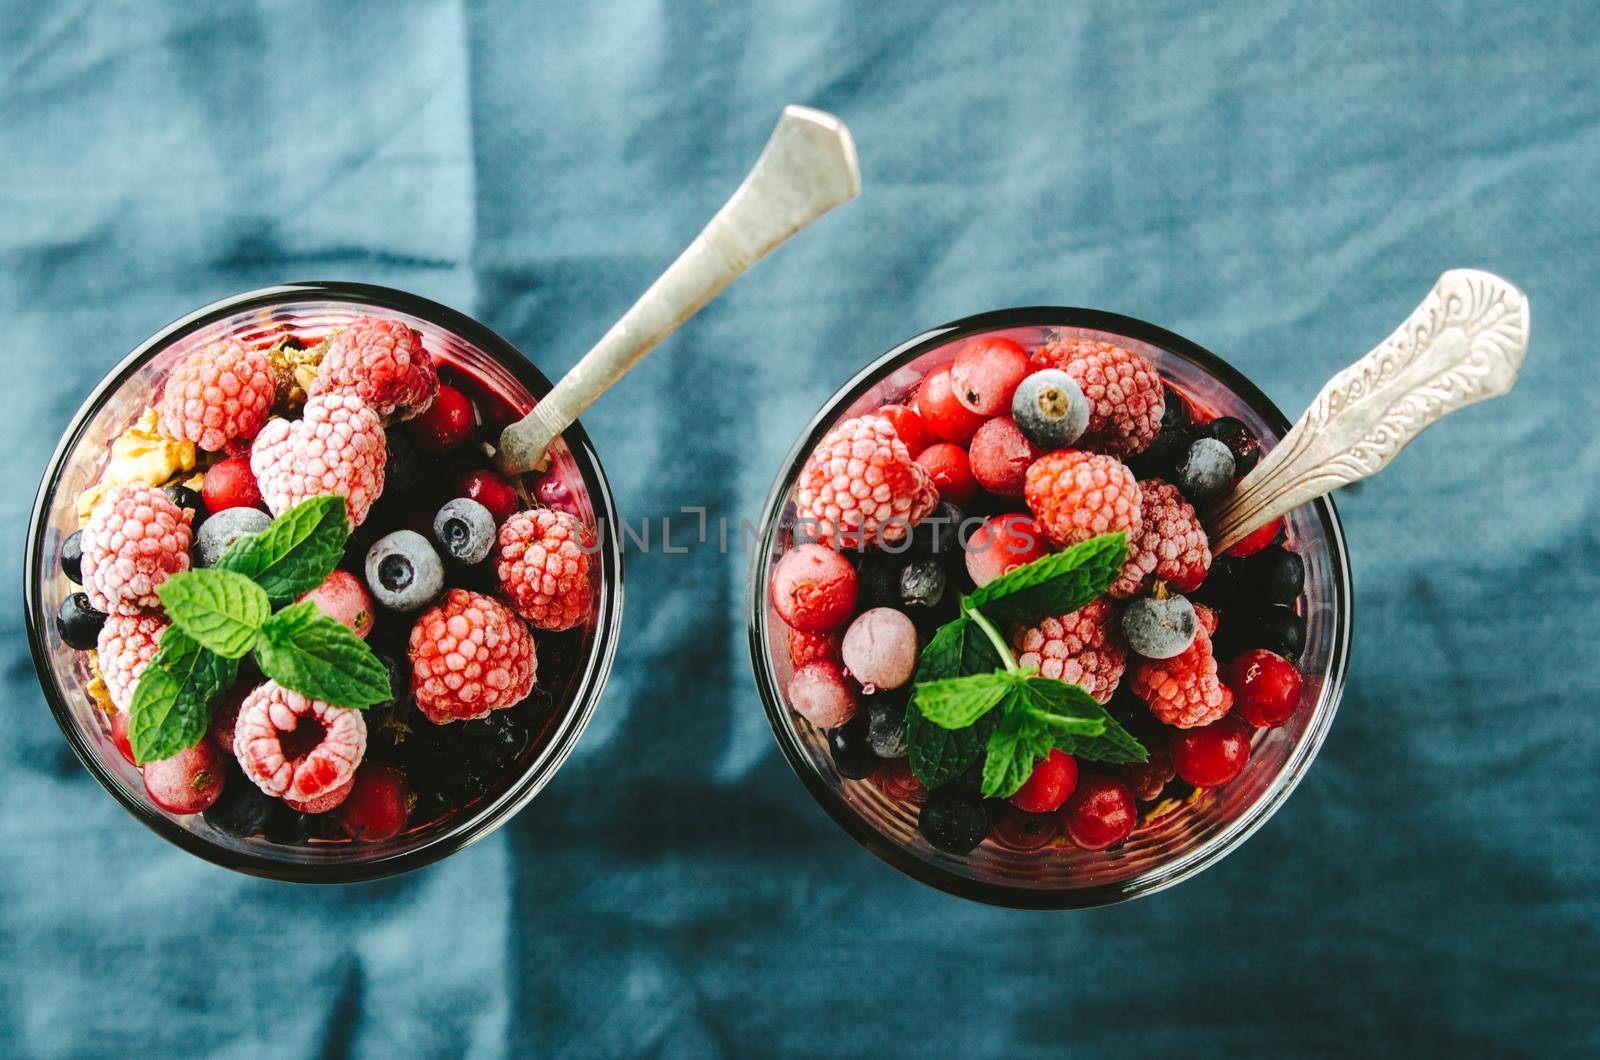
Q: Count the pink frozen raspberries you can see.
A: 14